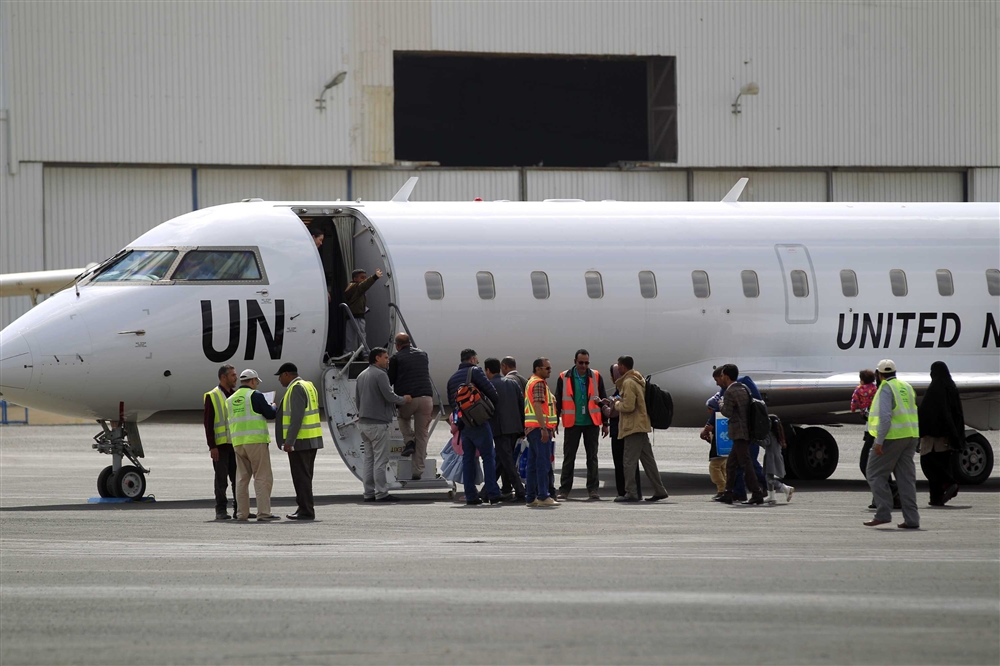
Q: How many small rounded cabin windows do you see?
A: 12